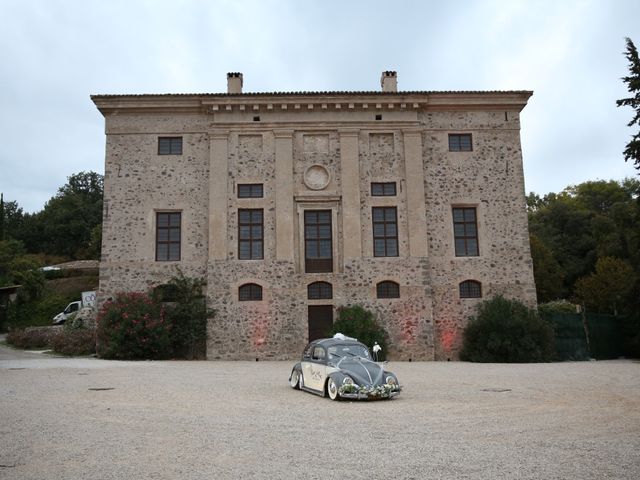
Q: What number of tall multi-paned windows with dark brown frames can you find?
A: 5